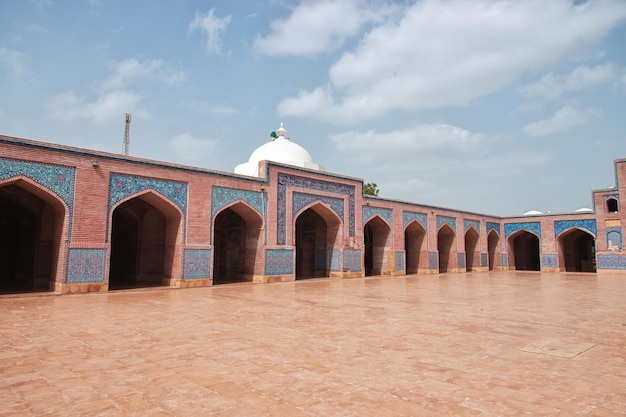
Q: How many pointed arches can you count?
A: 11